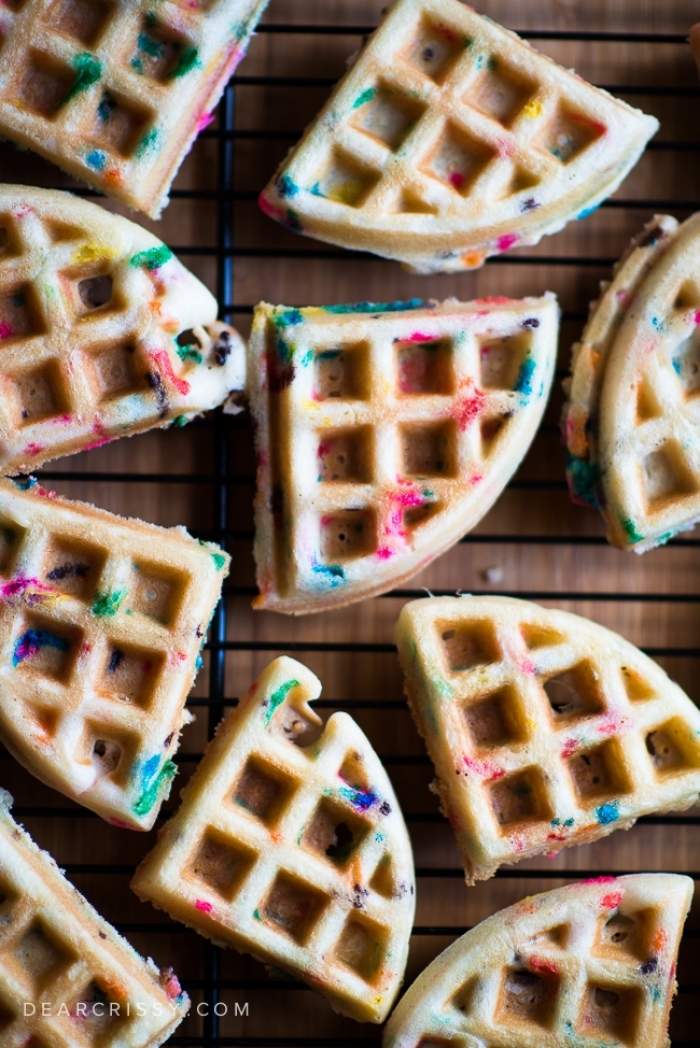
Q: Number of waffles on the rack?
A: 10